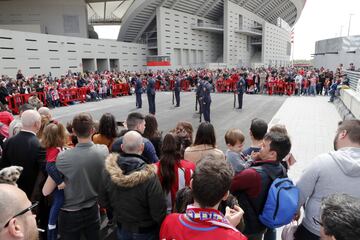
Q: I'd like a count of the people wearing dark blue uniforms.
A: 6